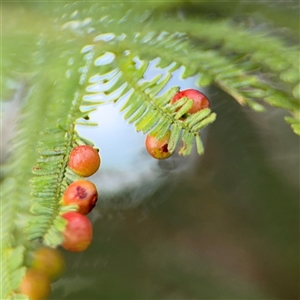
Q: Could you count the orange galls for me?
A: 7